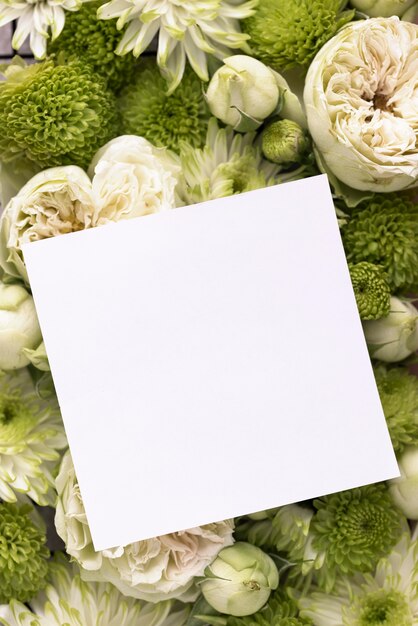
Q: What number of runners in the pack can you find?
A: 0